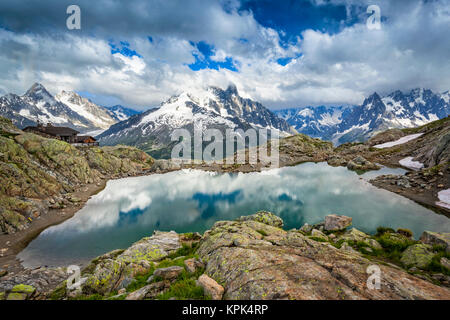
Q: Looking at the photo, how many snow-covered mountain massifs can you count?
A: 3